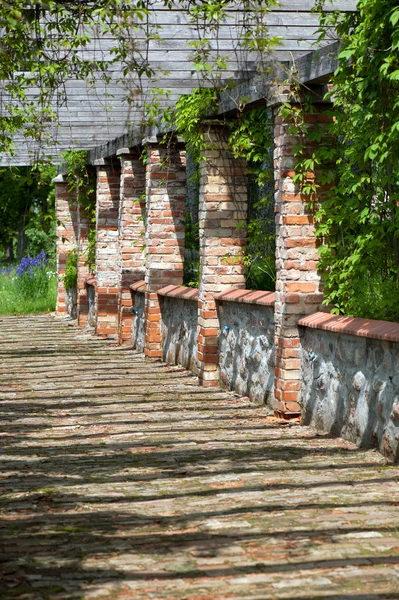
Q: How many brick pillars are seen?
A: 7